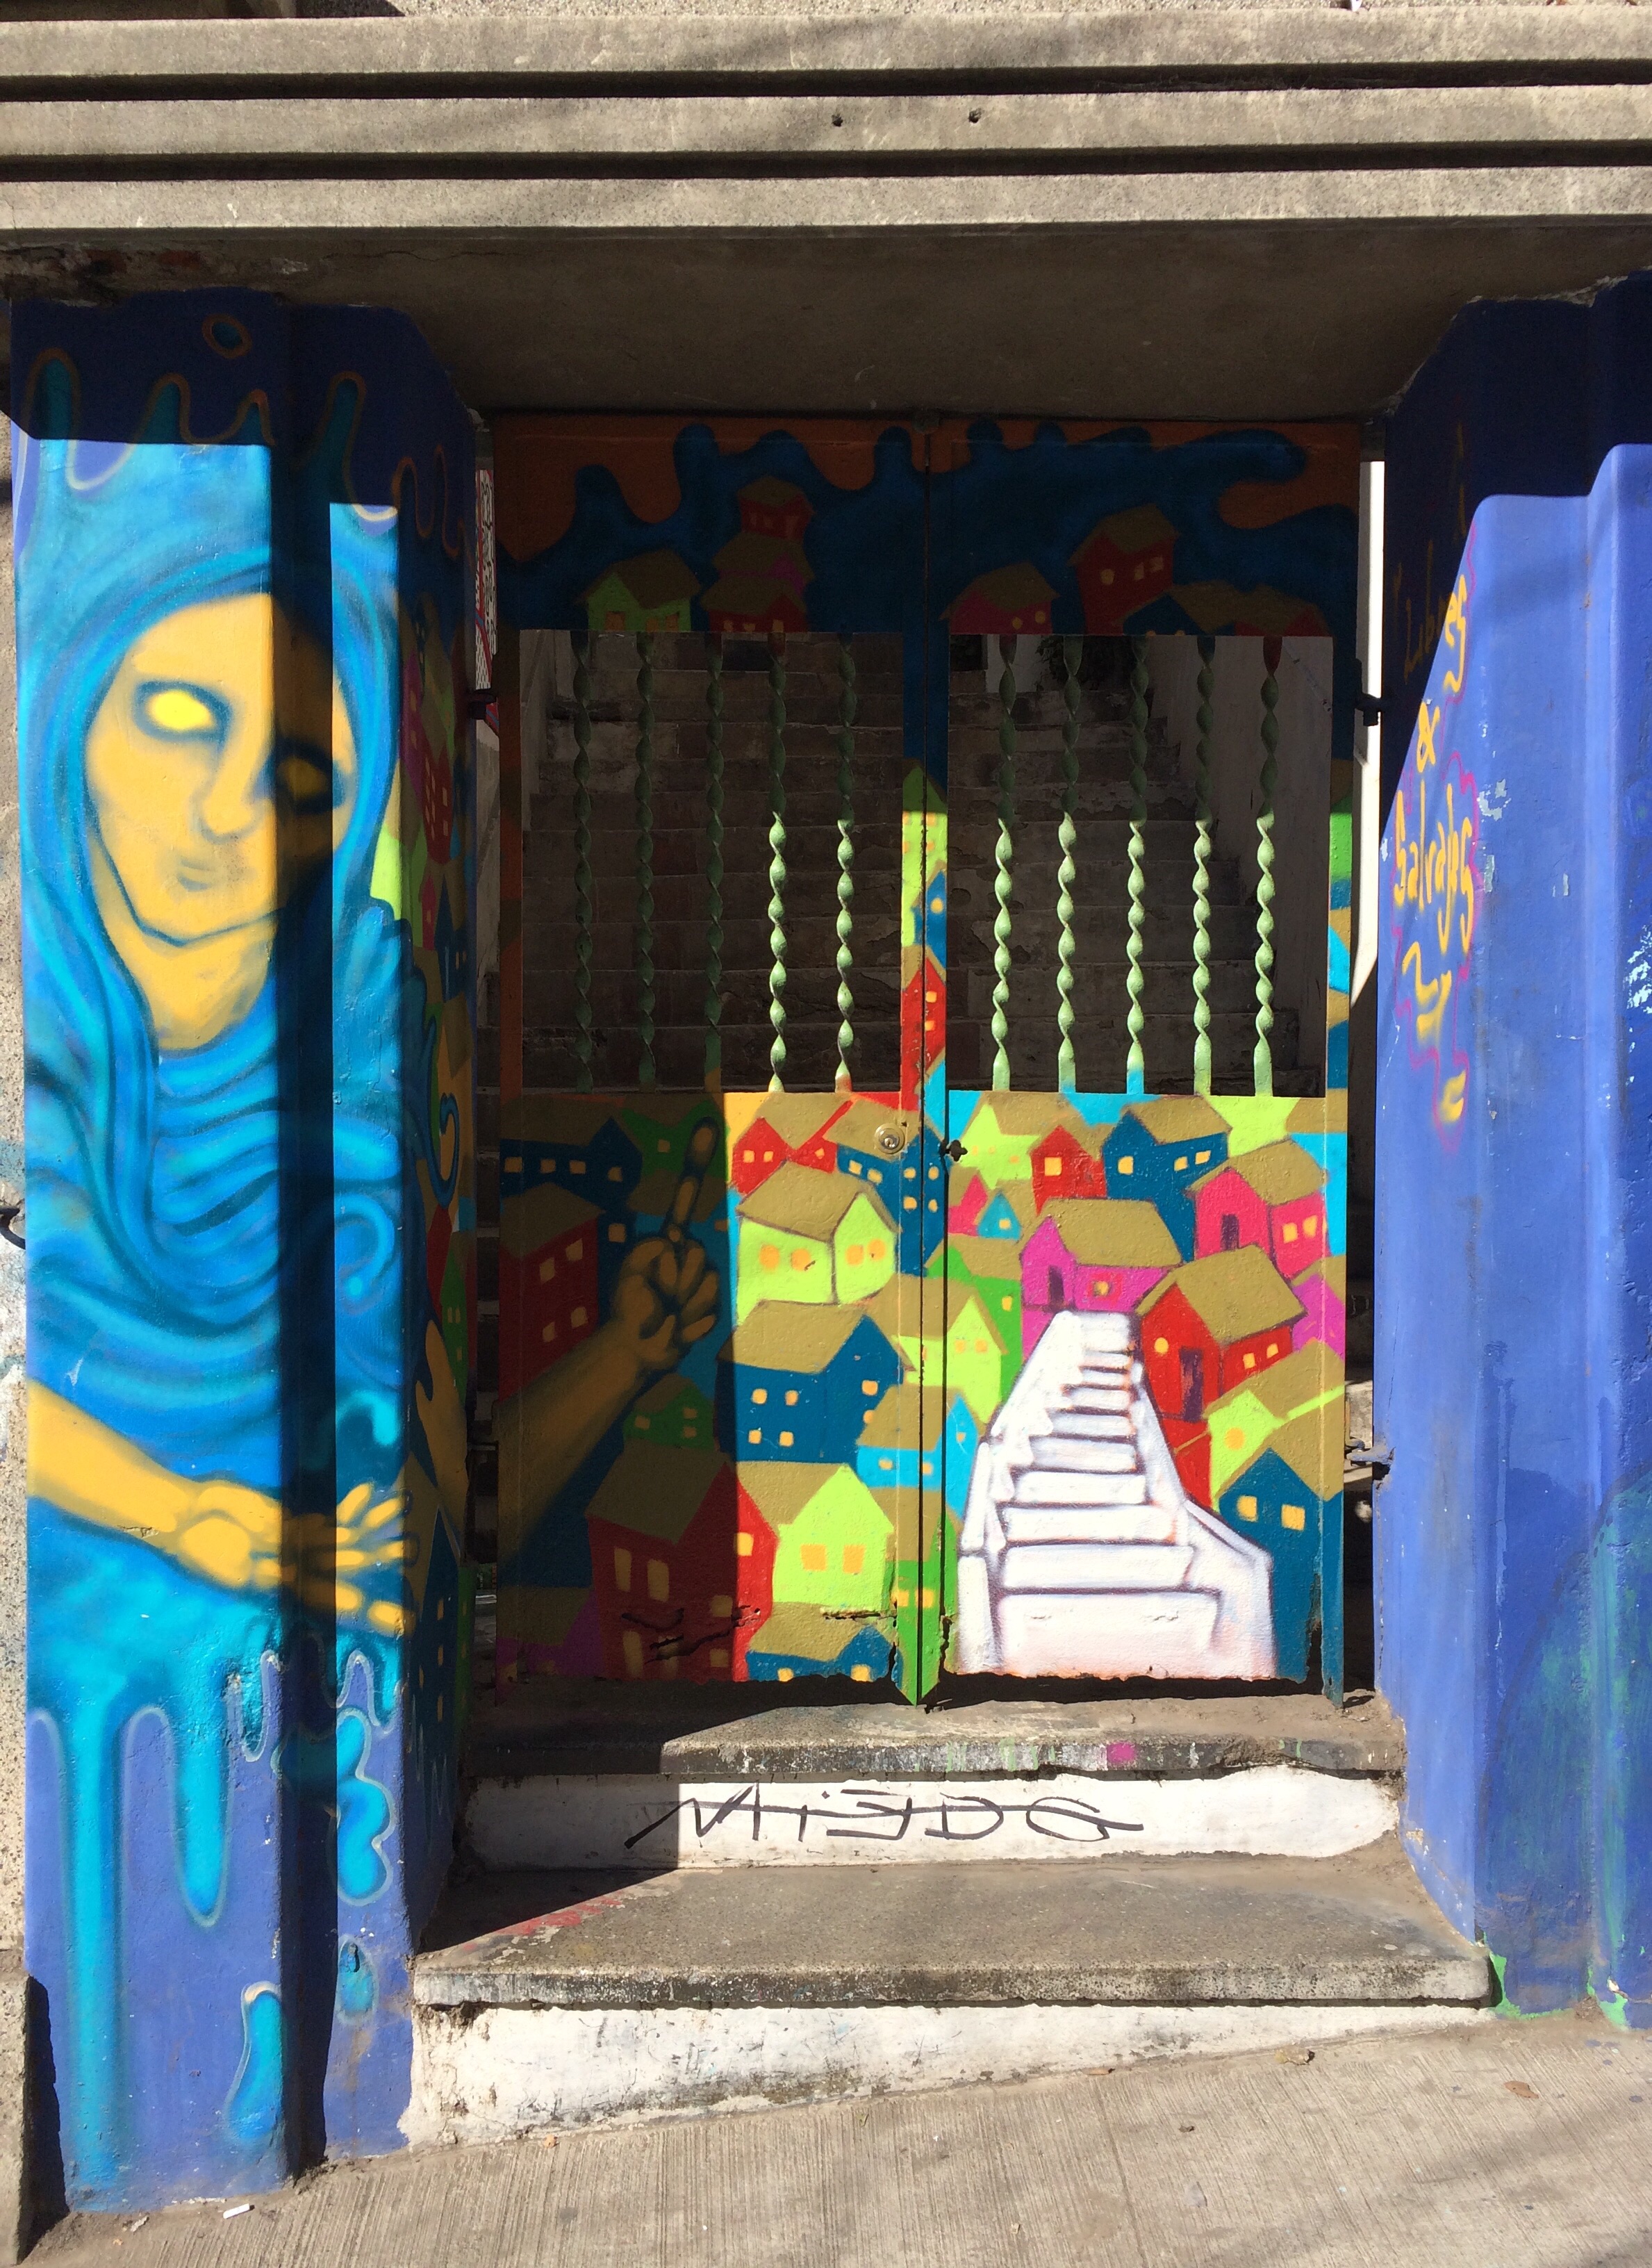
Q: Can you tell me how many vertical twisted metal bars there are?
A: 10